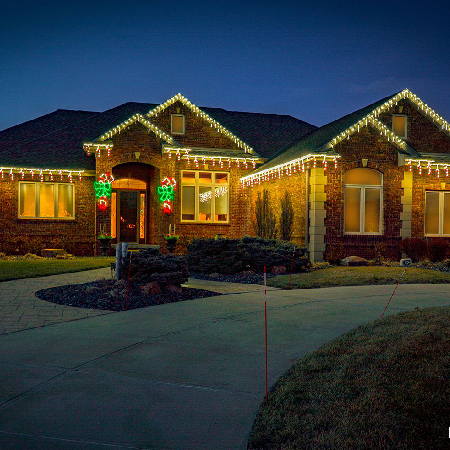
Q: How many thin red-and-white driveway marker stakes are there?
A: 4